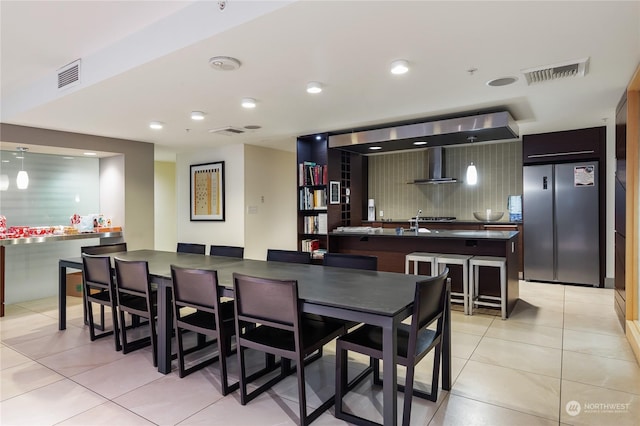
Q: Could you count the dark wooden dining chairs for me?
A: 10